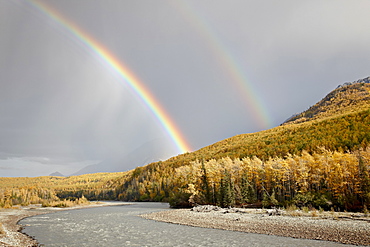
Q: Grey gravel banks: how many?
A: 2